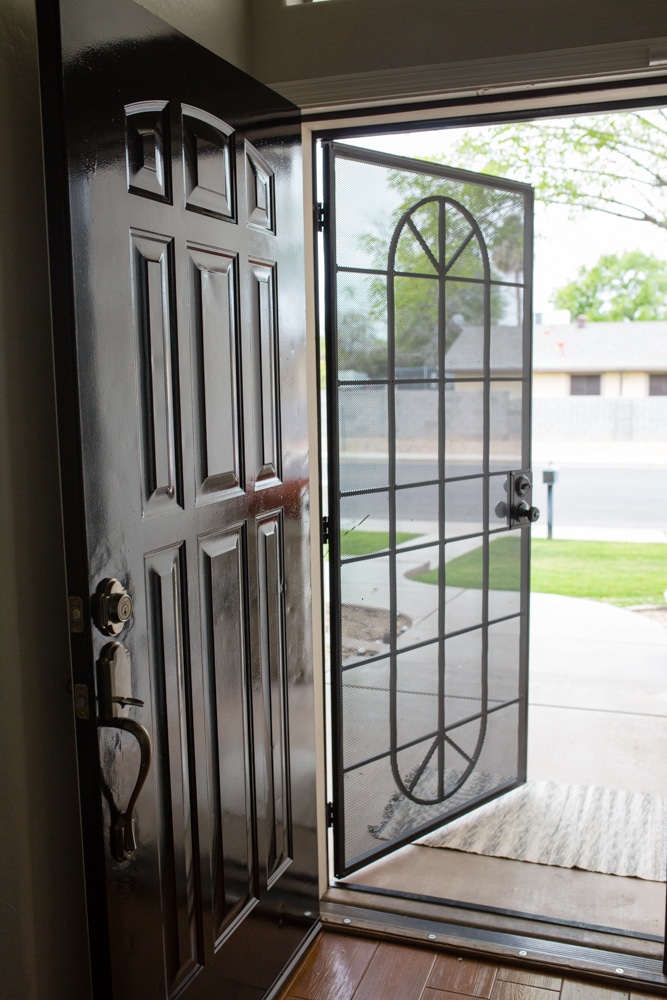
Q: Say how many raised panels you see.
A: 9